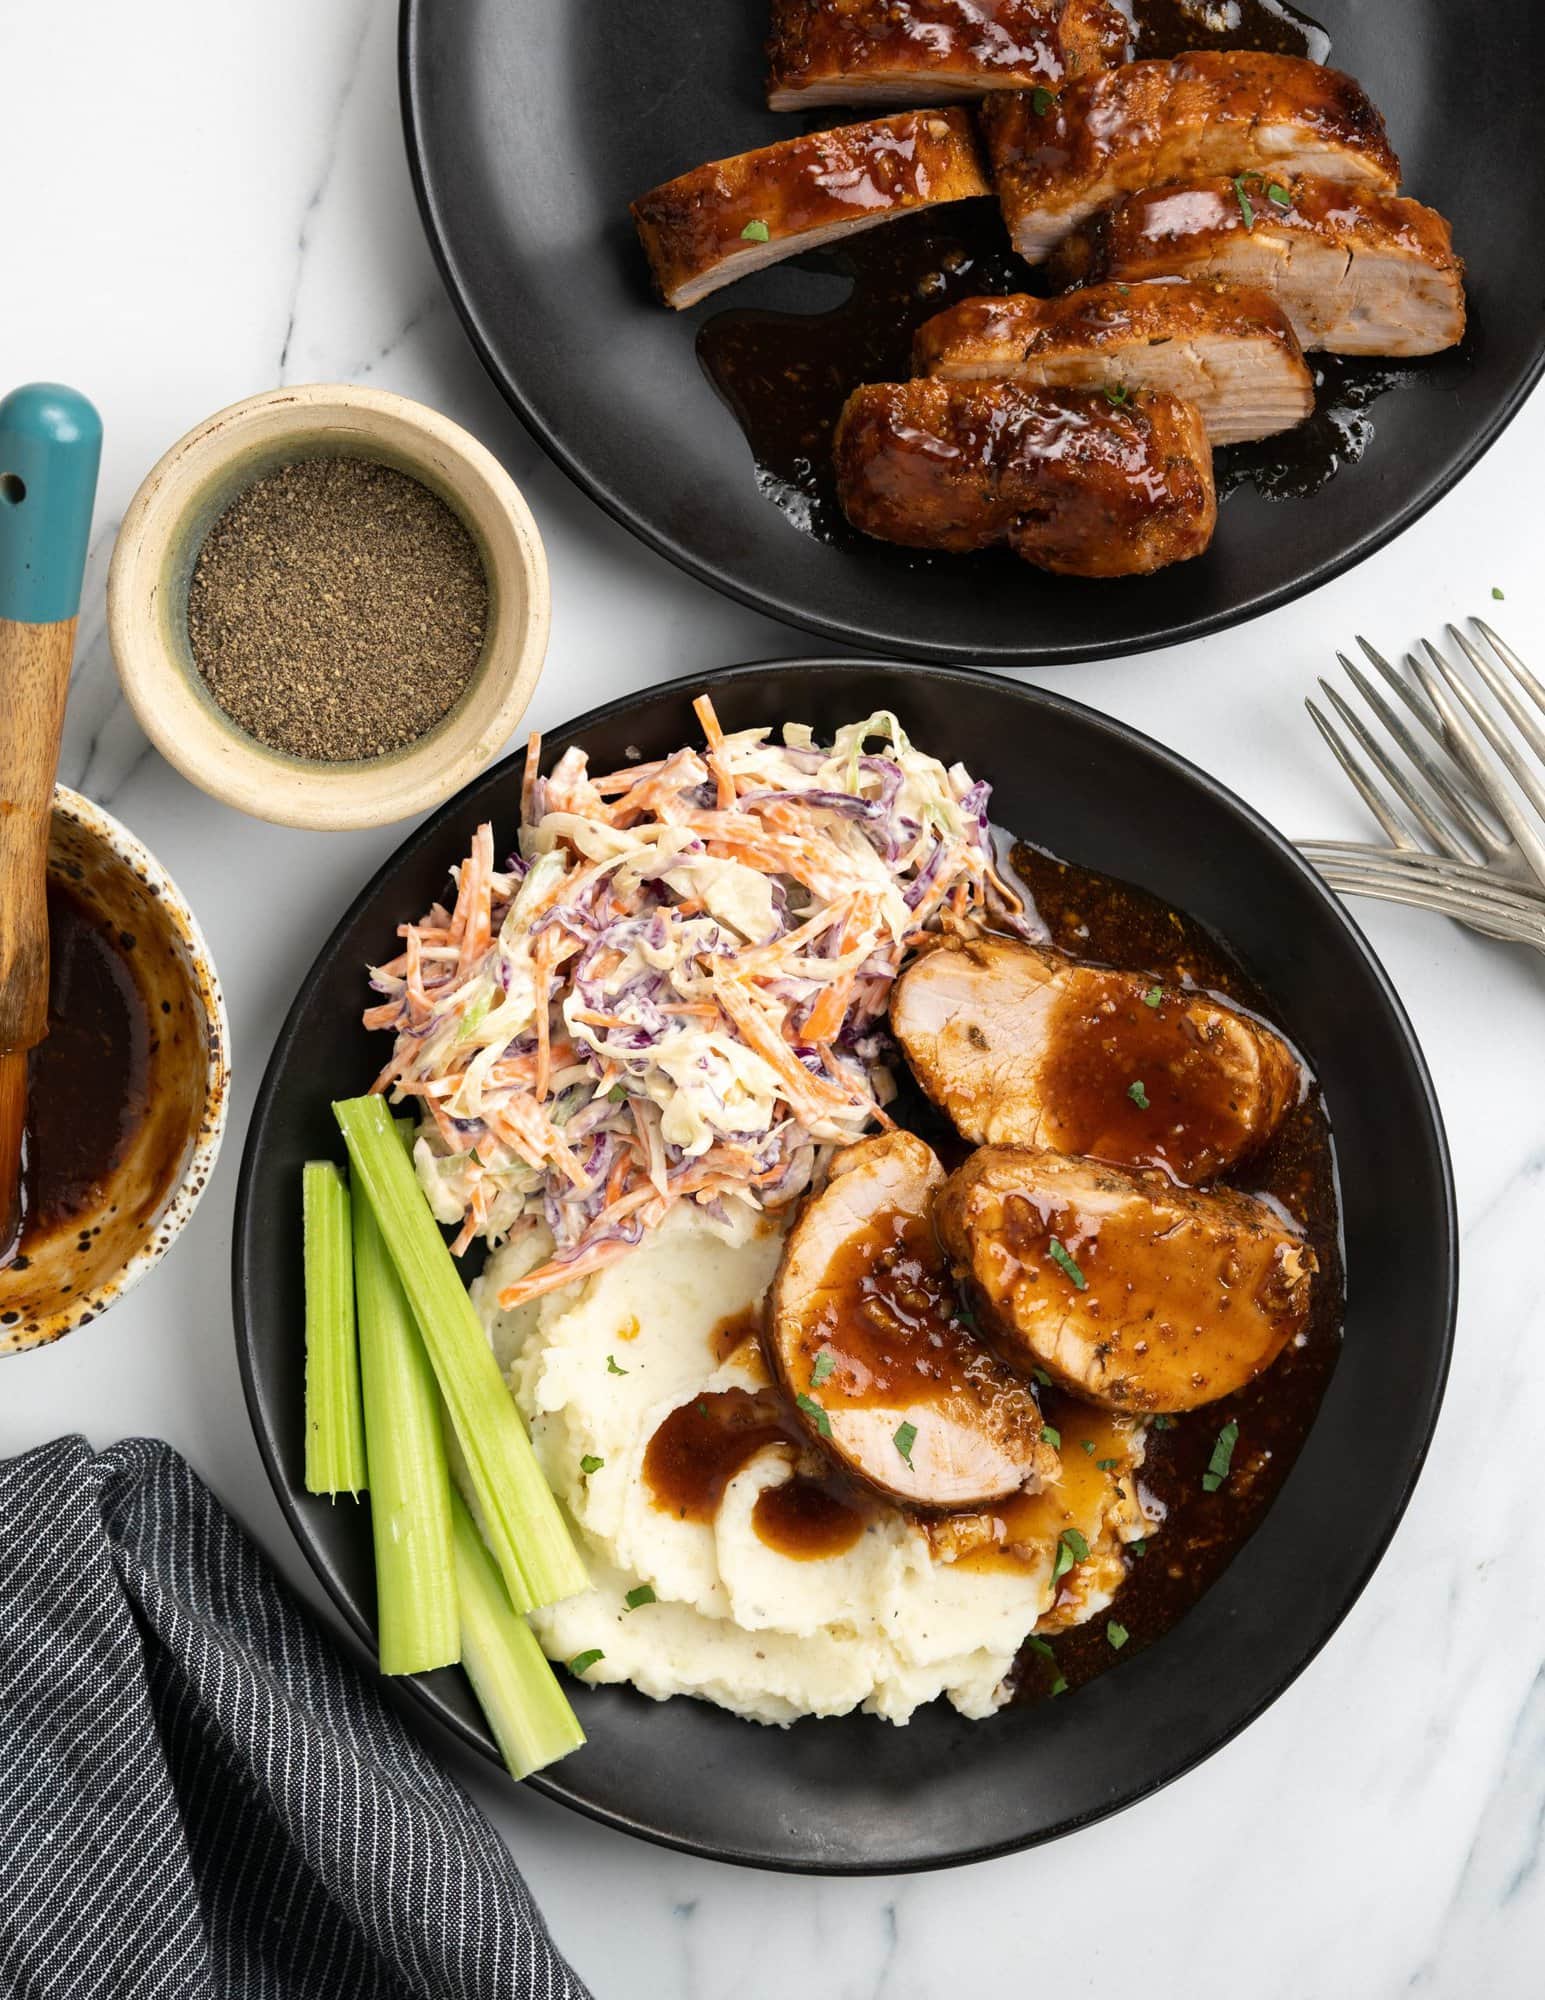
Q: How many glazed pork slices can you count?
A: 9